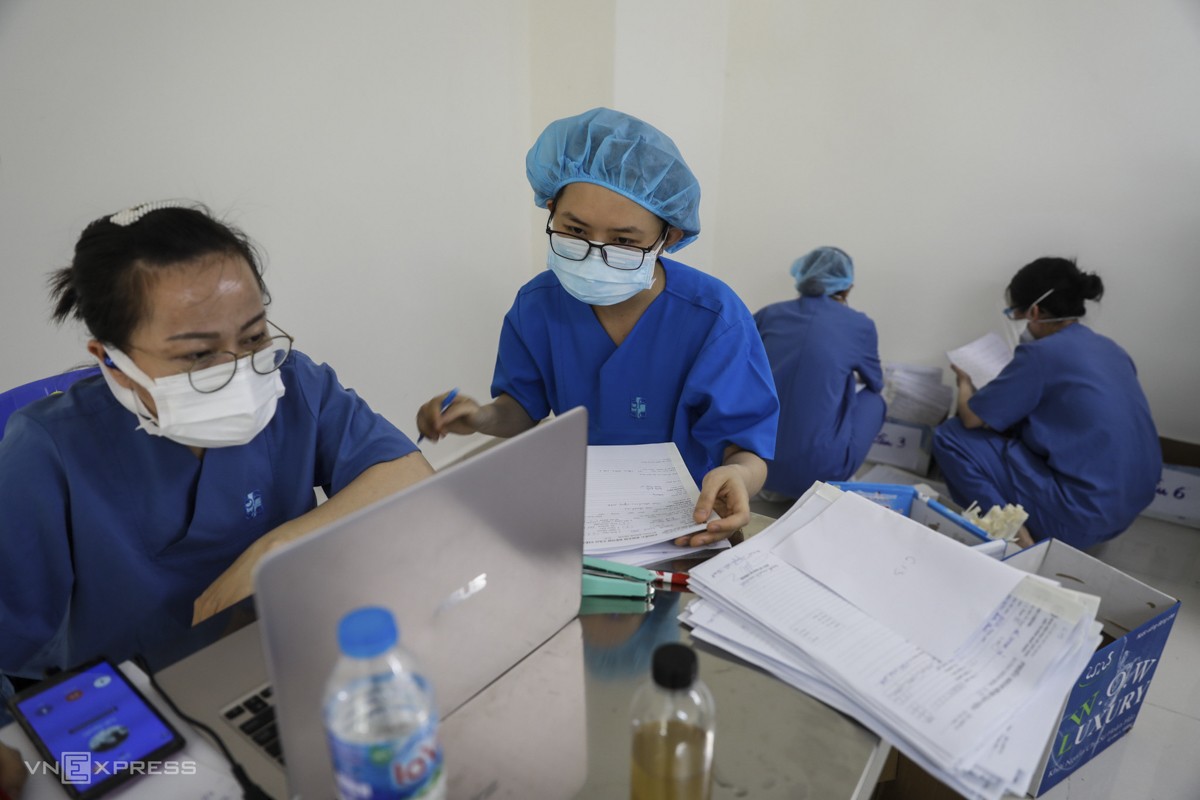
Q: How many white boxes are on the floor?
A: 2